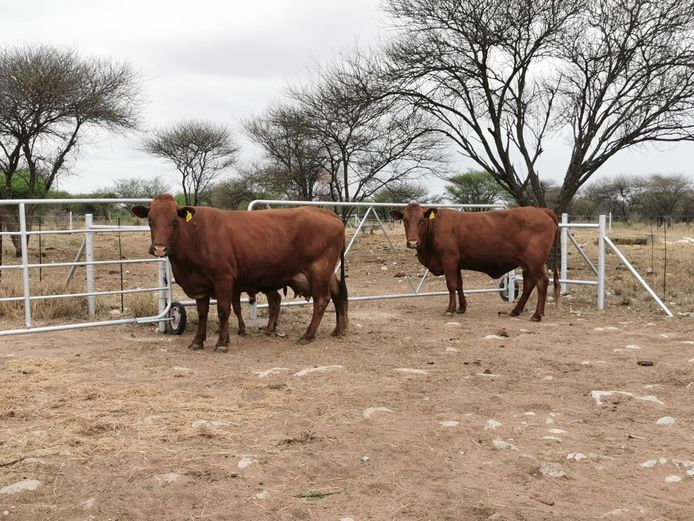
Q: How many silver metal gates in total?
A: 2